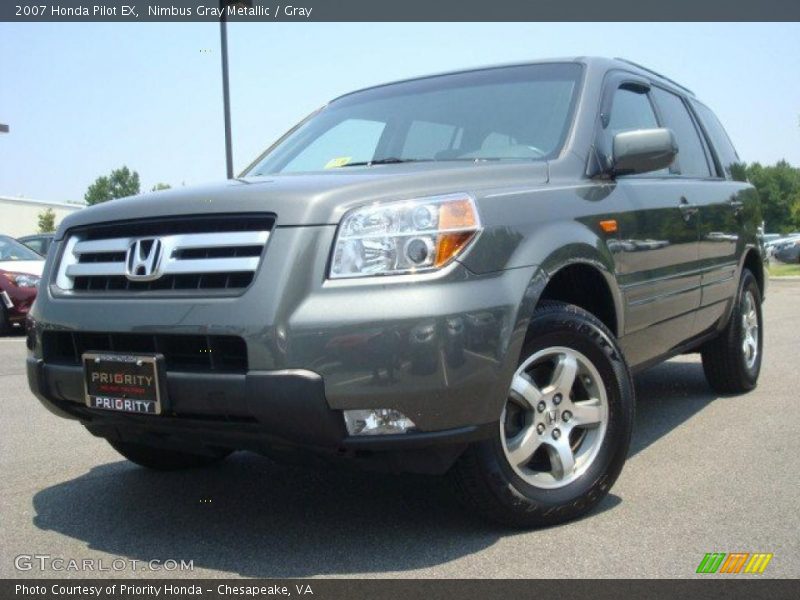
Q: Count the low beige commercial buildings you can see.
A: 1